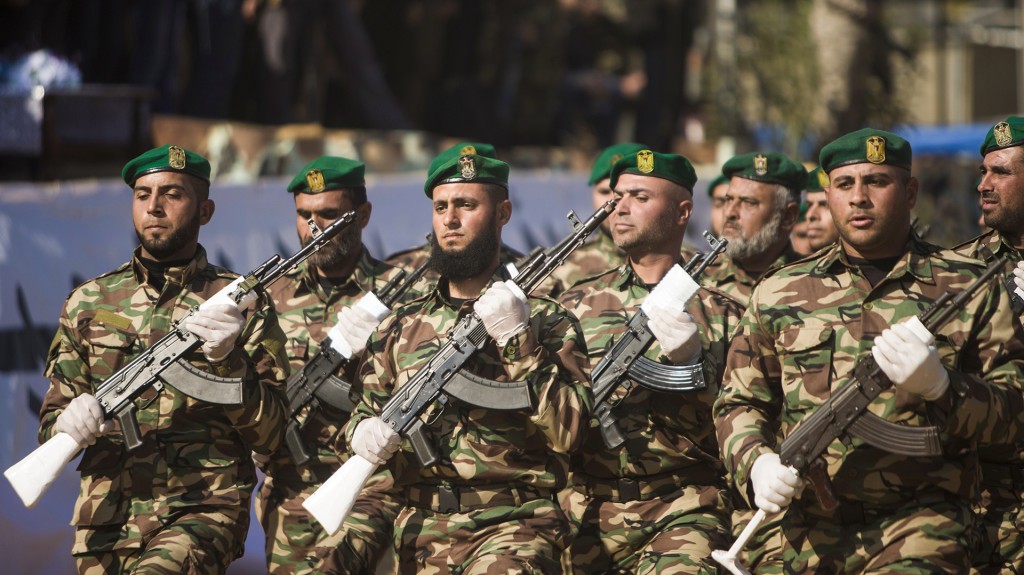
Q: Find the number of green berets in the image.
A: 11